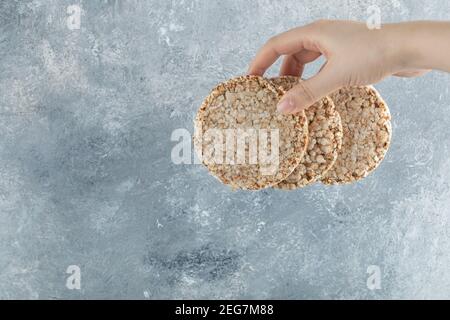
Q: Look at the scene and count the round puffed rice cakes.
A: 3